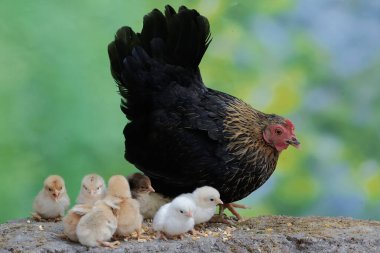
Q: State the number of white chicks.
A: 2